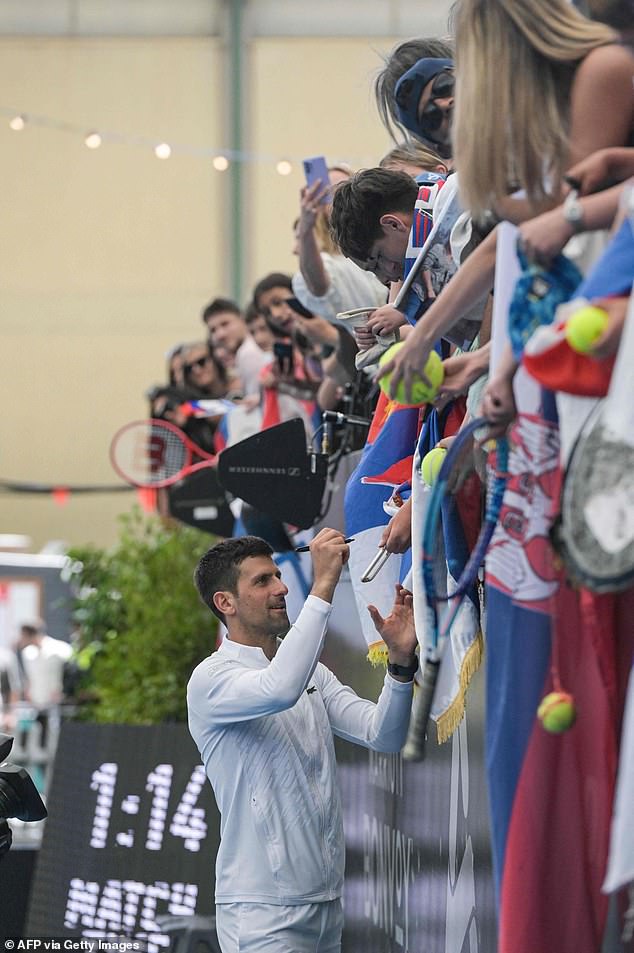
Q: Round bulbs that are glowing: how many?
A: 5